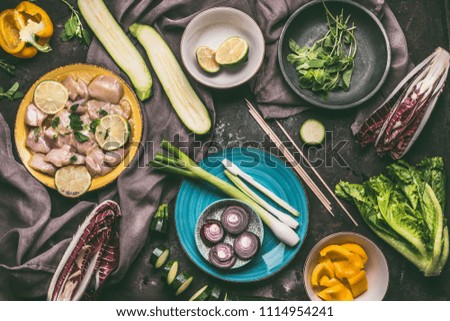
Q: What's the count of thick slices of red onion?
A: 4